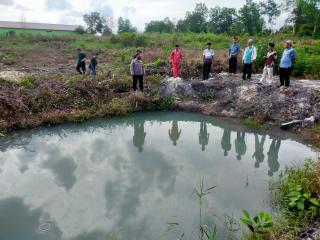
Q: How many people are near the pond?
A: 9